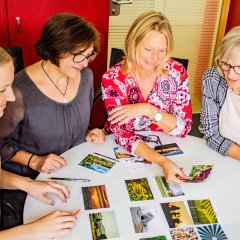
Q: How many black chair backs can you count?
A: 2